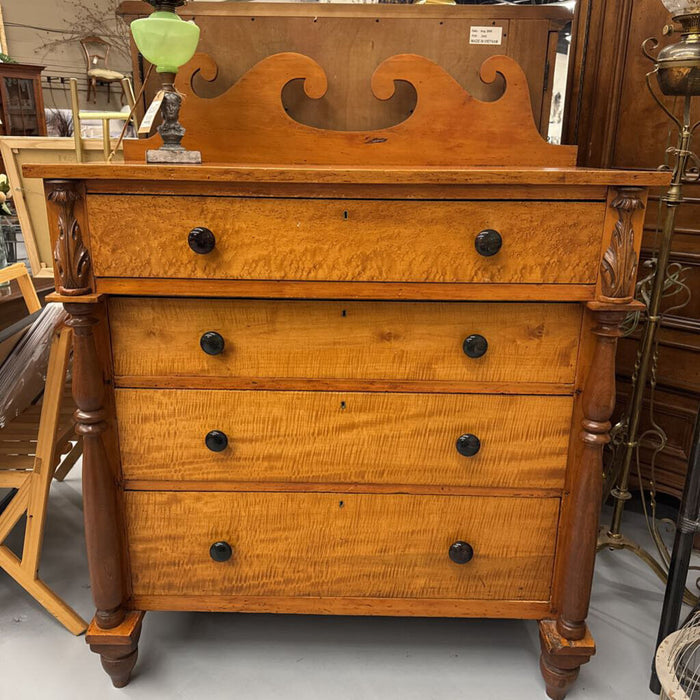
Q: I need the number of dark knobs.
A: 8